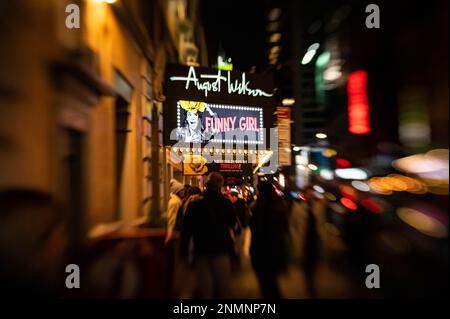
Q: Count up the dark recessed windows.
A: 2